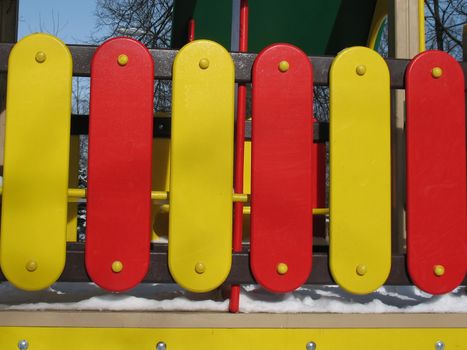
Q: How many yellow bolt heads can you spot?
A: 12